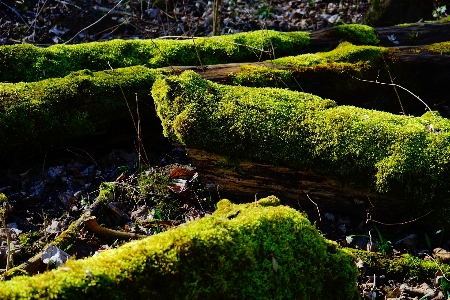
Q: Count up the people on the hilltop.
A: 0